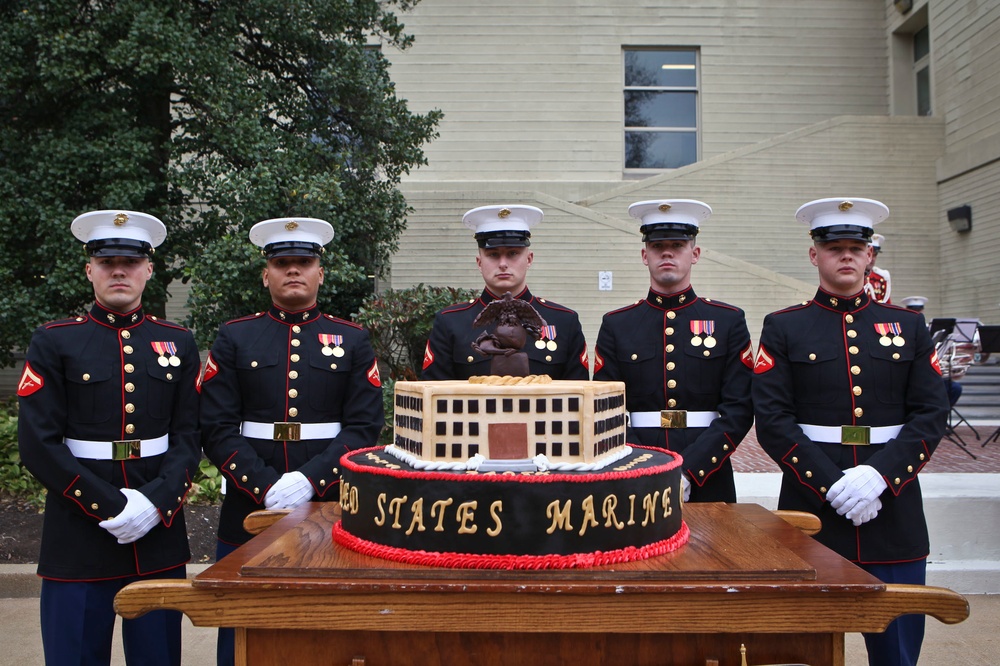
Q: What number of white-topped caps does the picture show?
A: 7